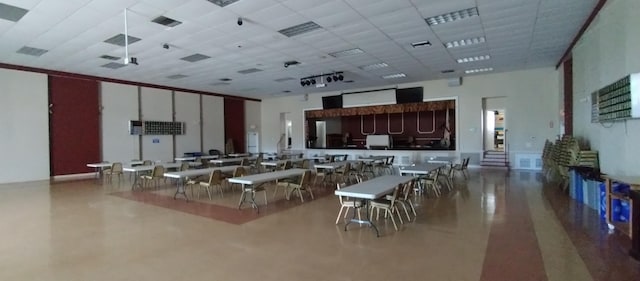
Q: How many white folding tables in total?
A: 15